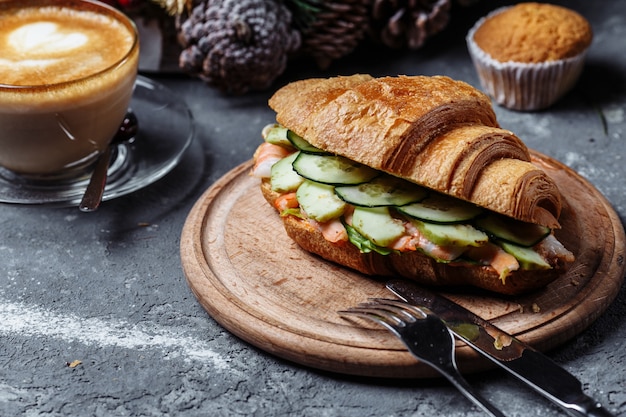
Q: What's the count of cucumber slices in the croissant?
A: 5